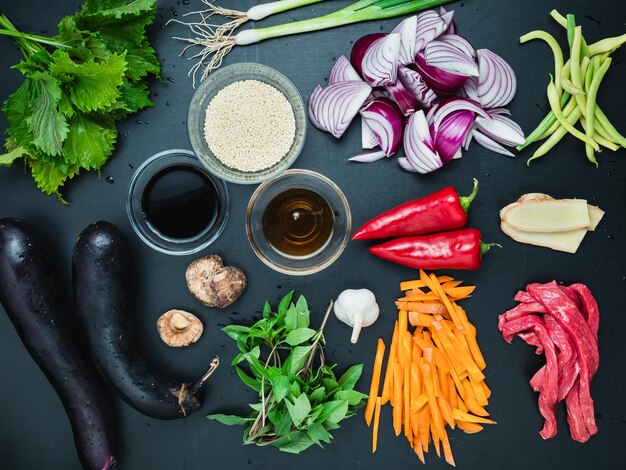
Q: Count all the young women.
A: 0